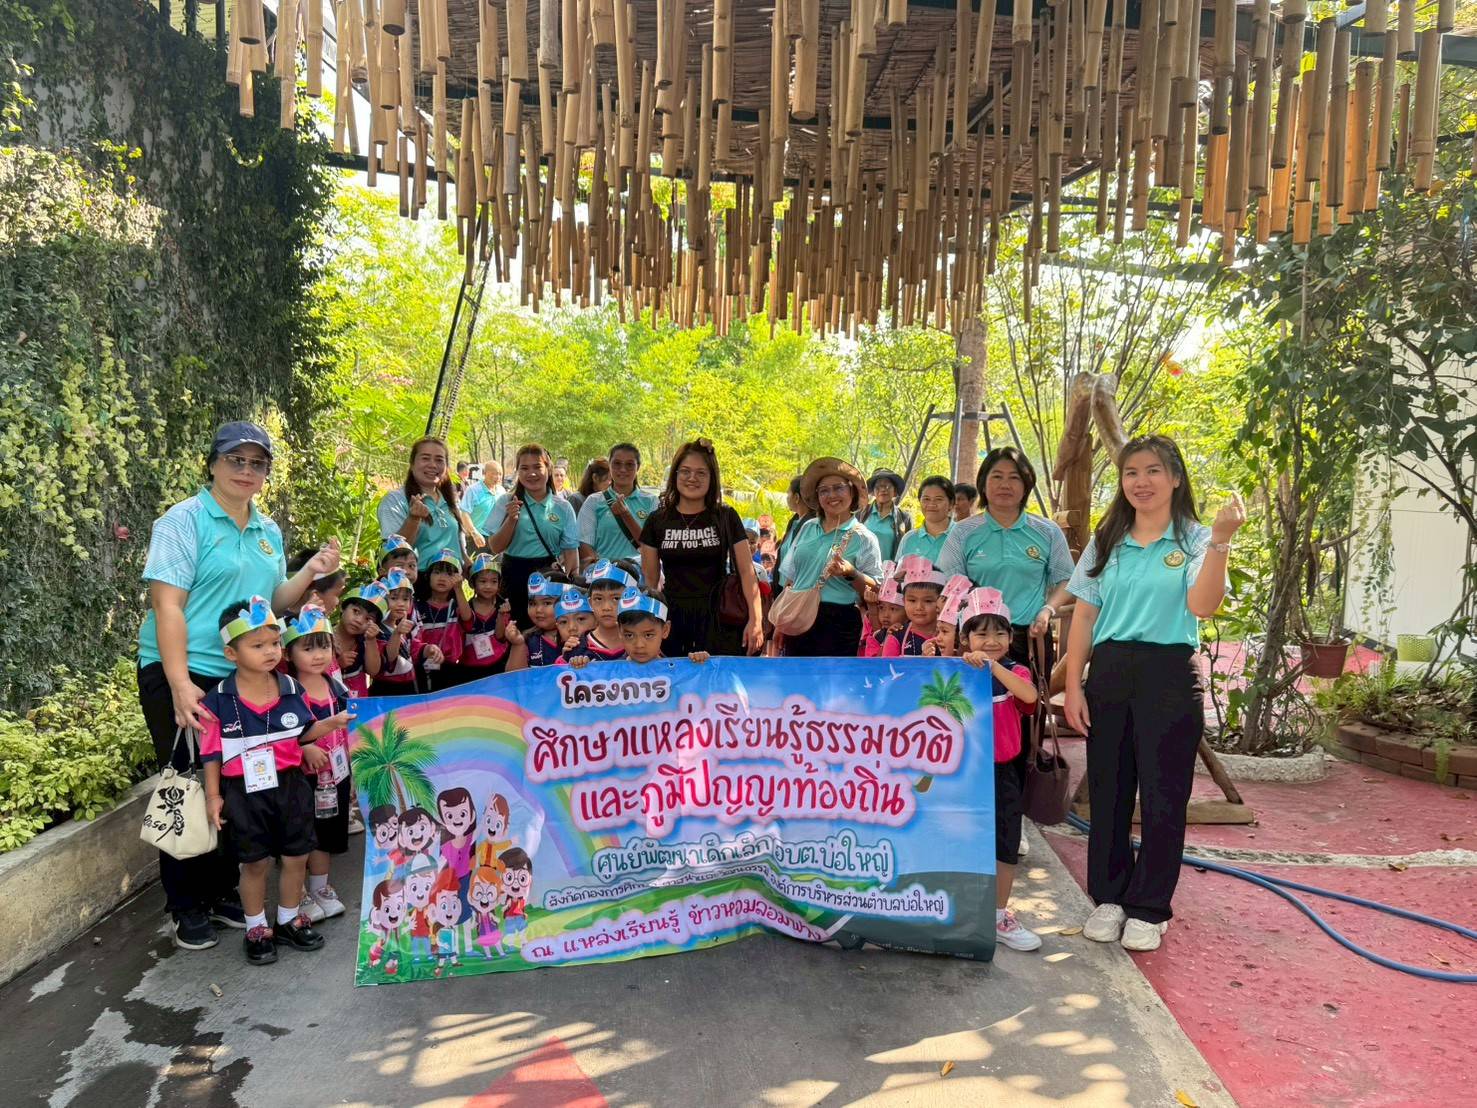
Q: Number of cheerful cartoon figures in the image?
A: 9